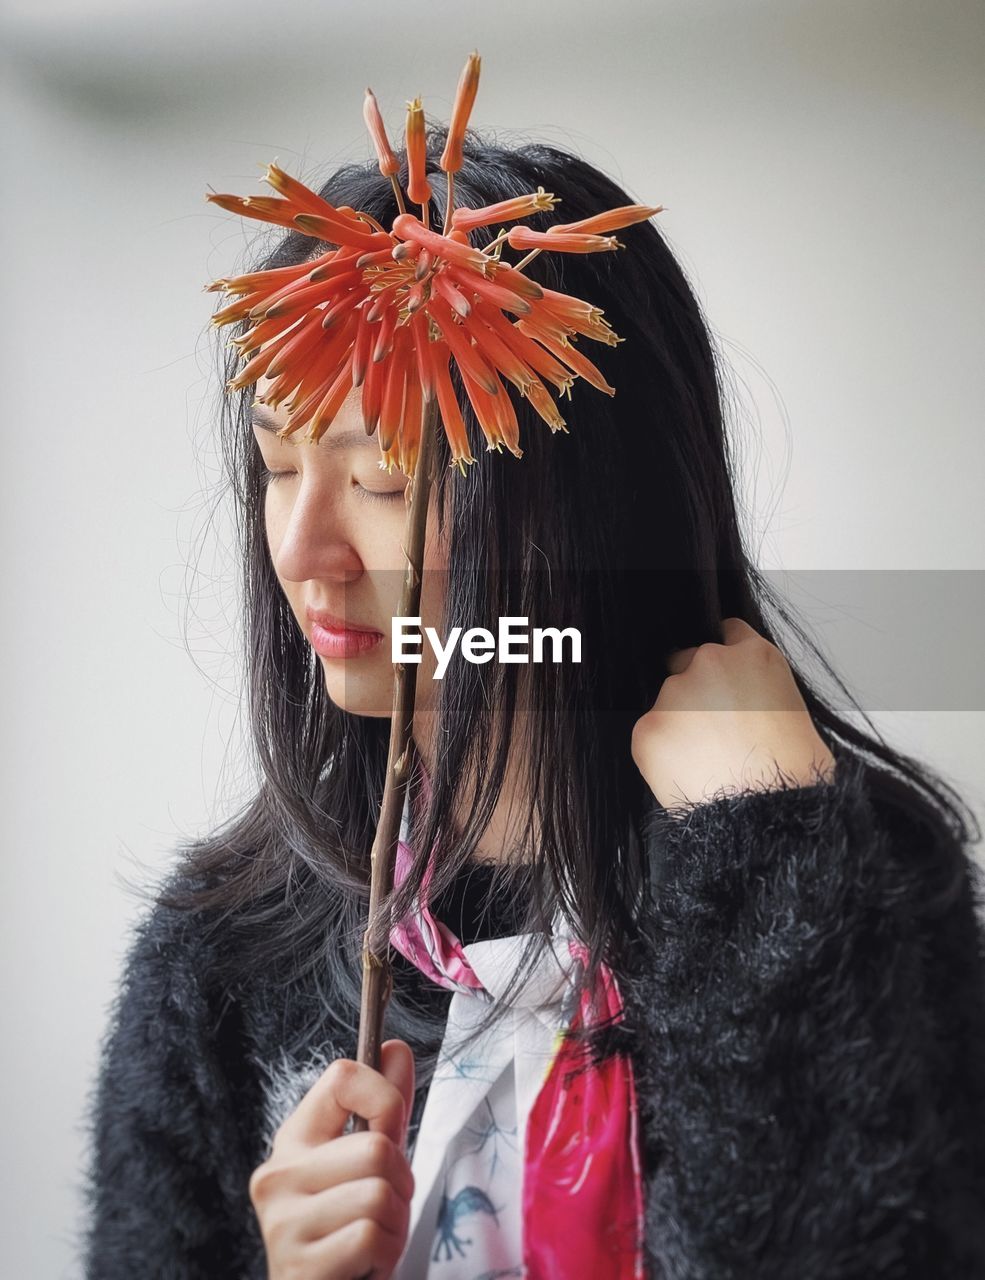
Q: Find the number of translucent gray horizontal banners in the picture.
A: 1